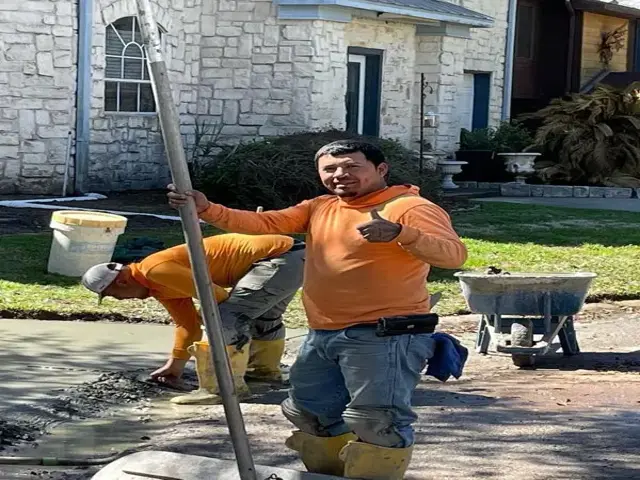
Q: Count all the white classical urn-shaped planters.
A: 2